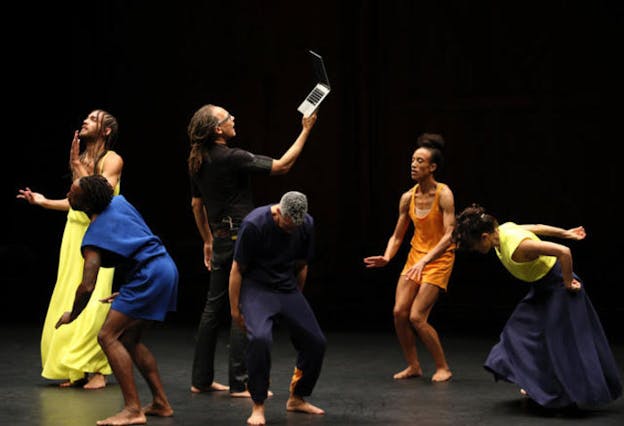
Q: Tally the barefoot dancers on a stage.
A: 6